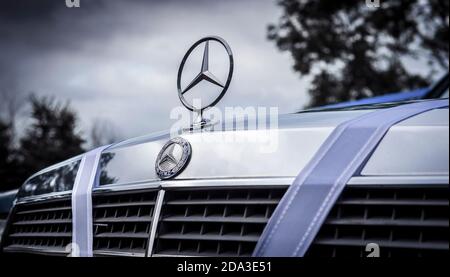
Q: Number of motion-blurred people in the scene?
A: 0